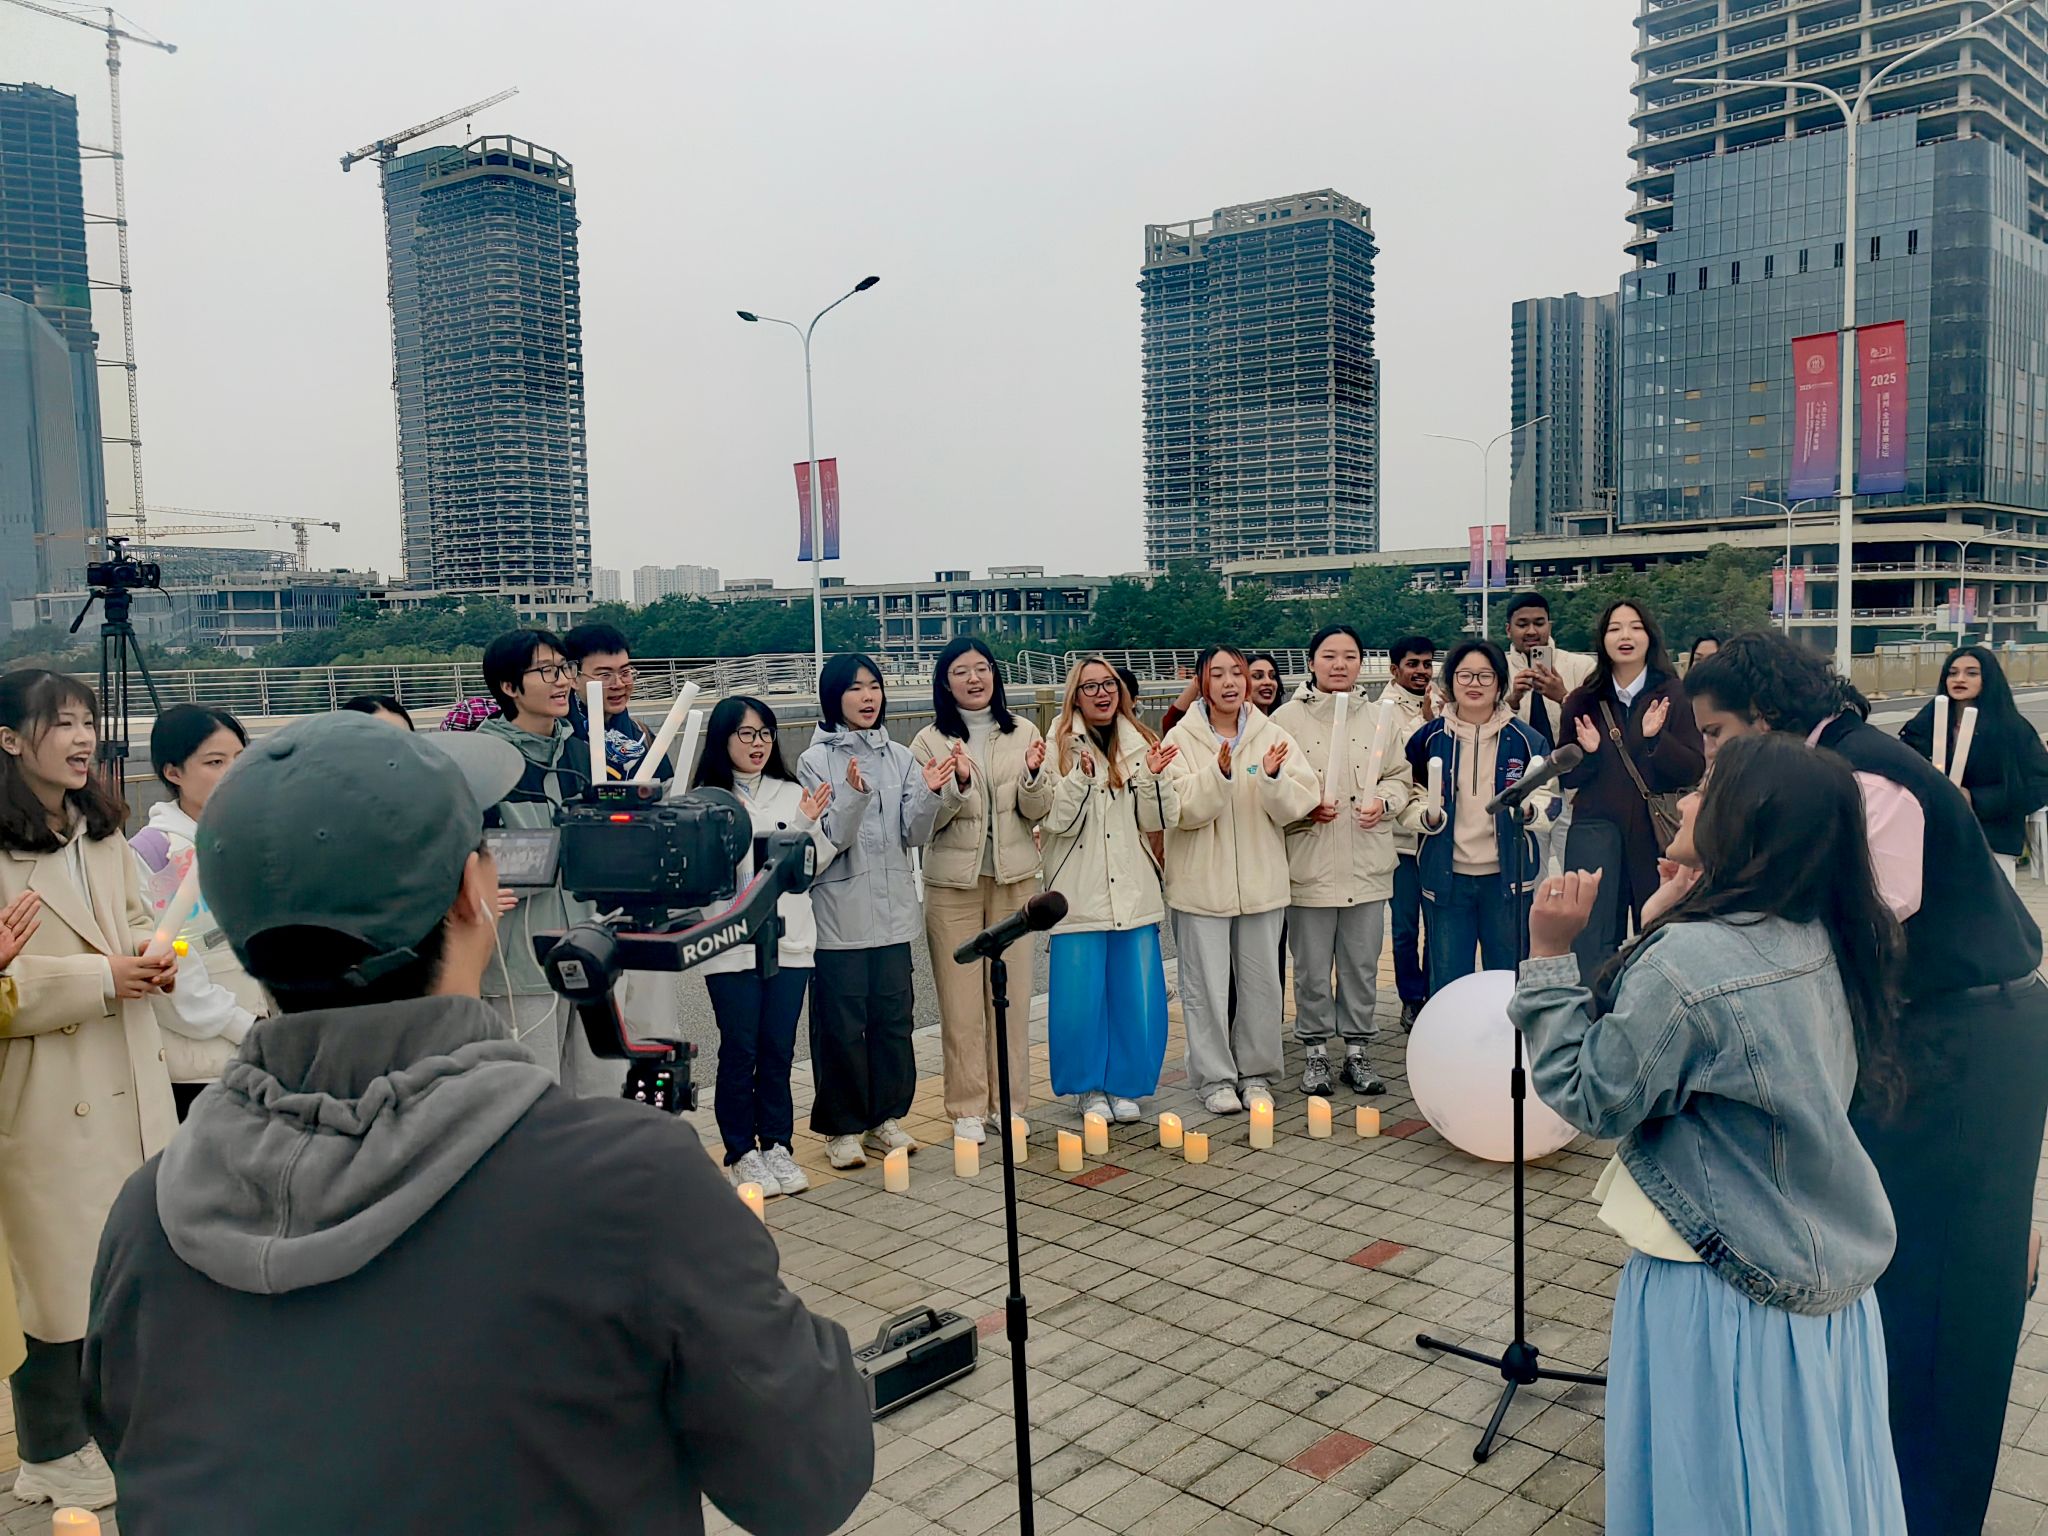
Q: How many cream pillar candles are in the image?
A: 12